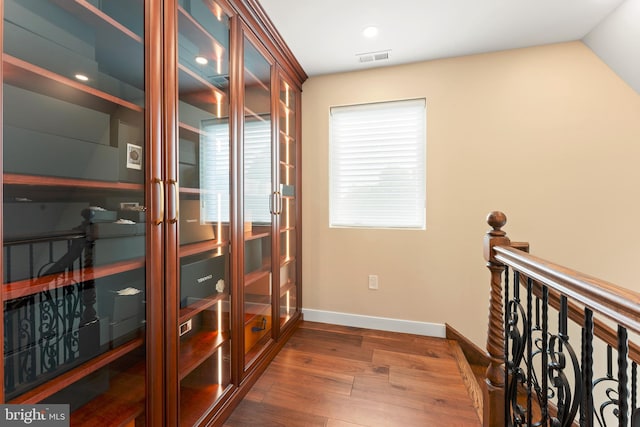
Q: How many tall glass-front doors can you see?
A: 4